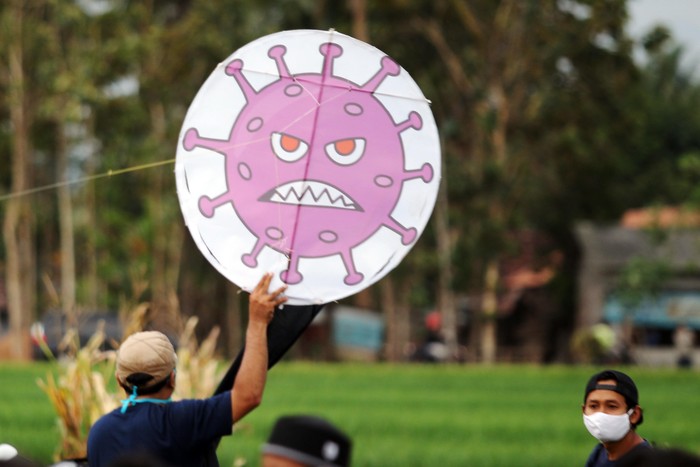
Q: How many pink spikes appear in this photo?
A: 12